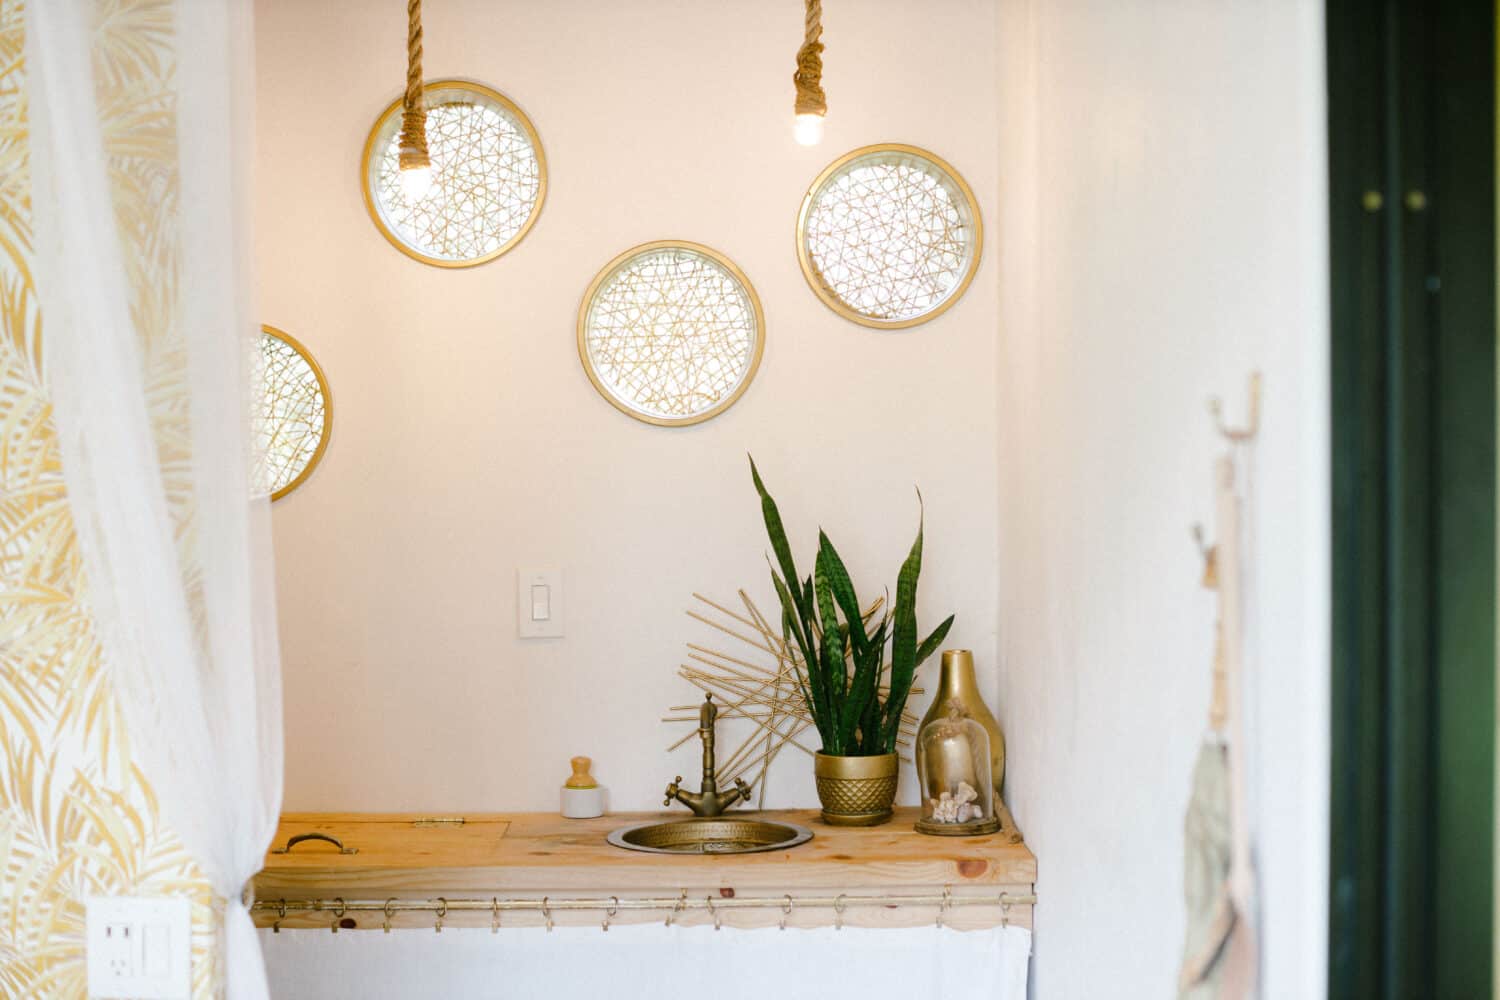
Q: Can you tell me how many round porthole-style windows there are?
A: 4